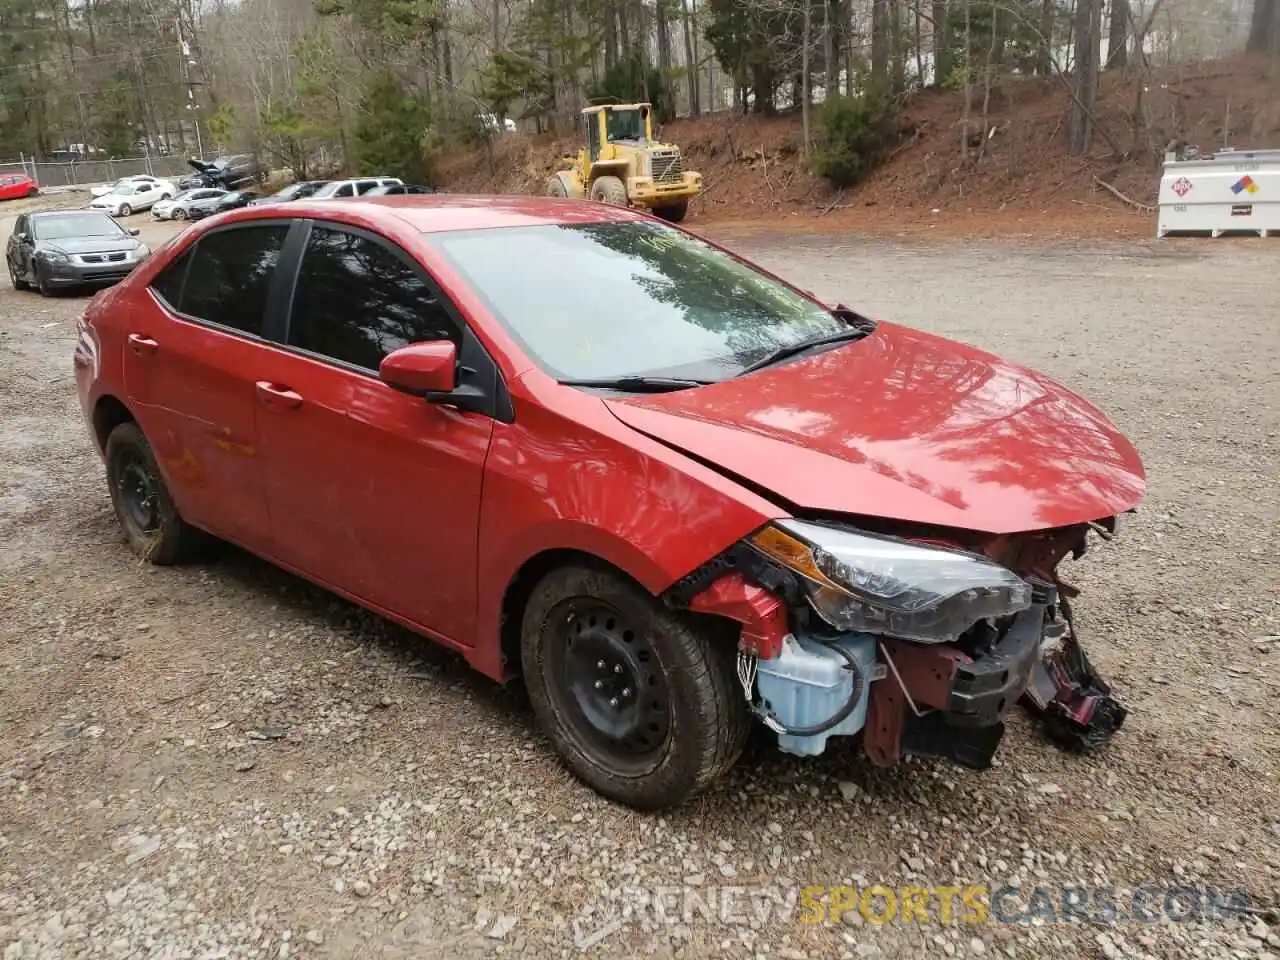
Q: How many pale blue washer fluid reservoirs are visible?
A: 1